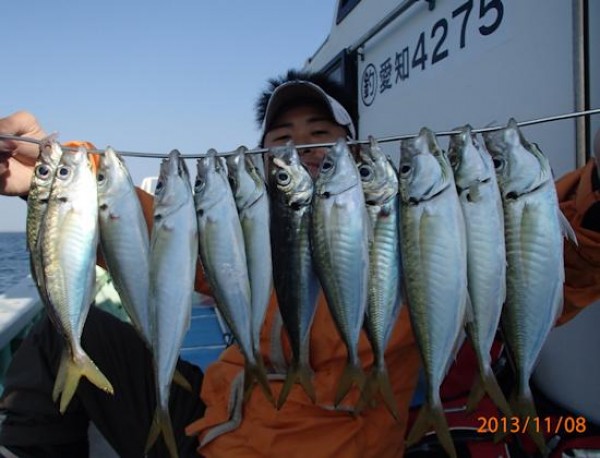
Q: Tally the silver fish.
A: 12